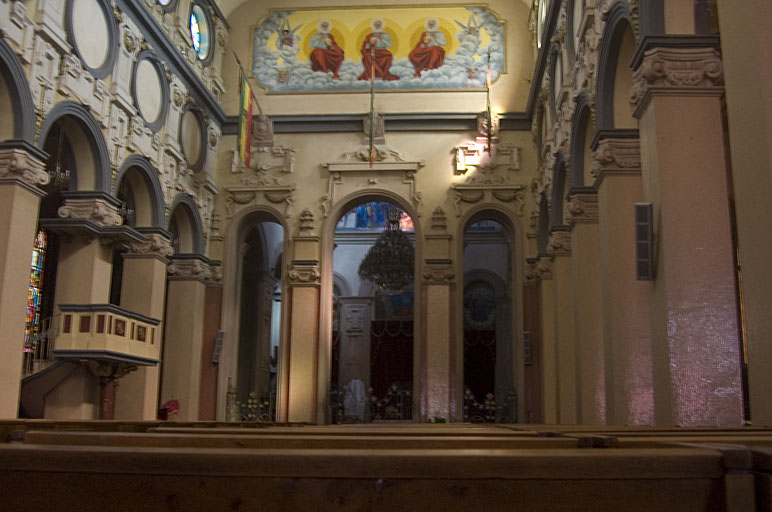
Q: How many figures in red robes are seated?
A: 3